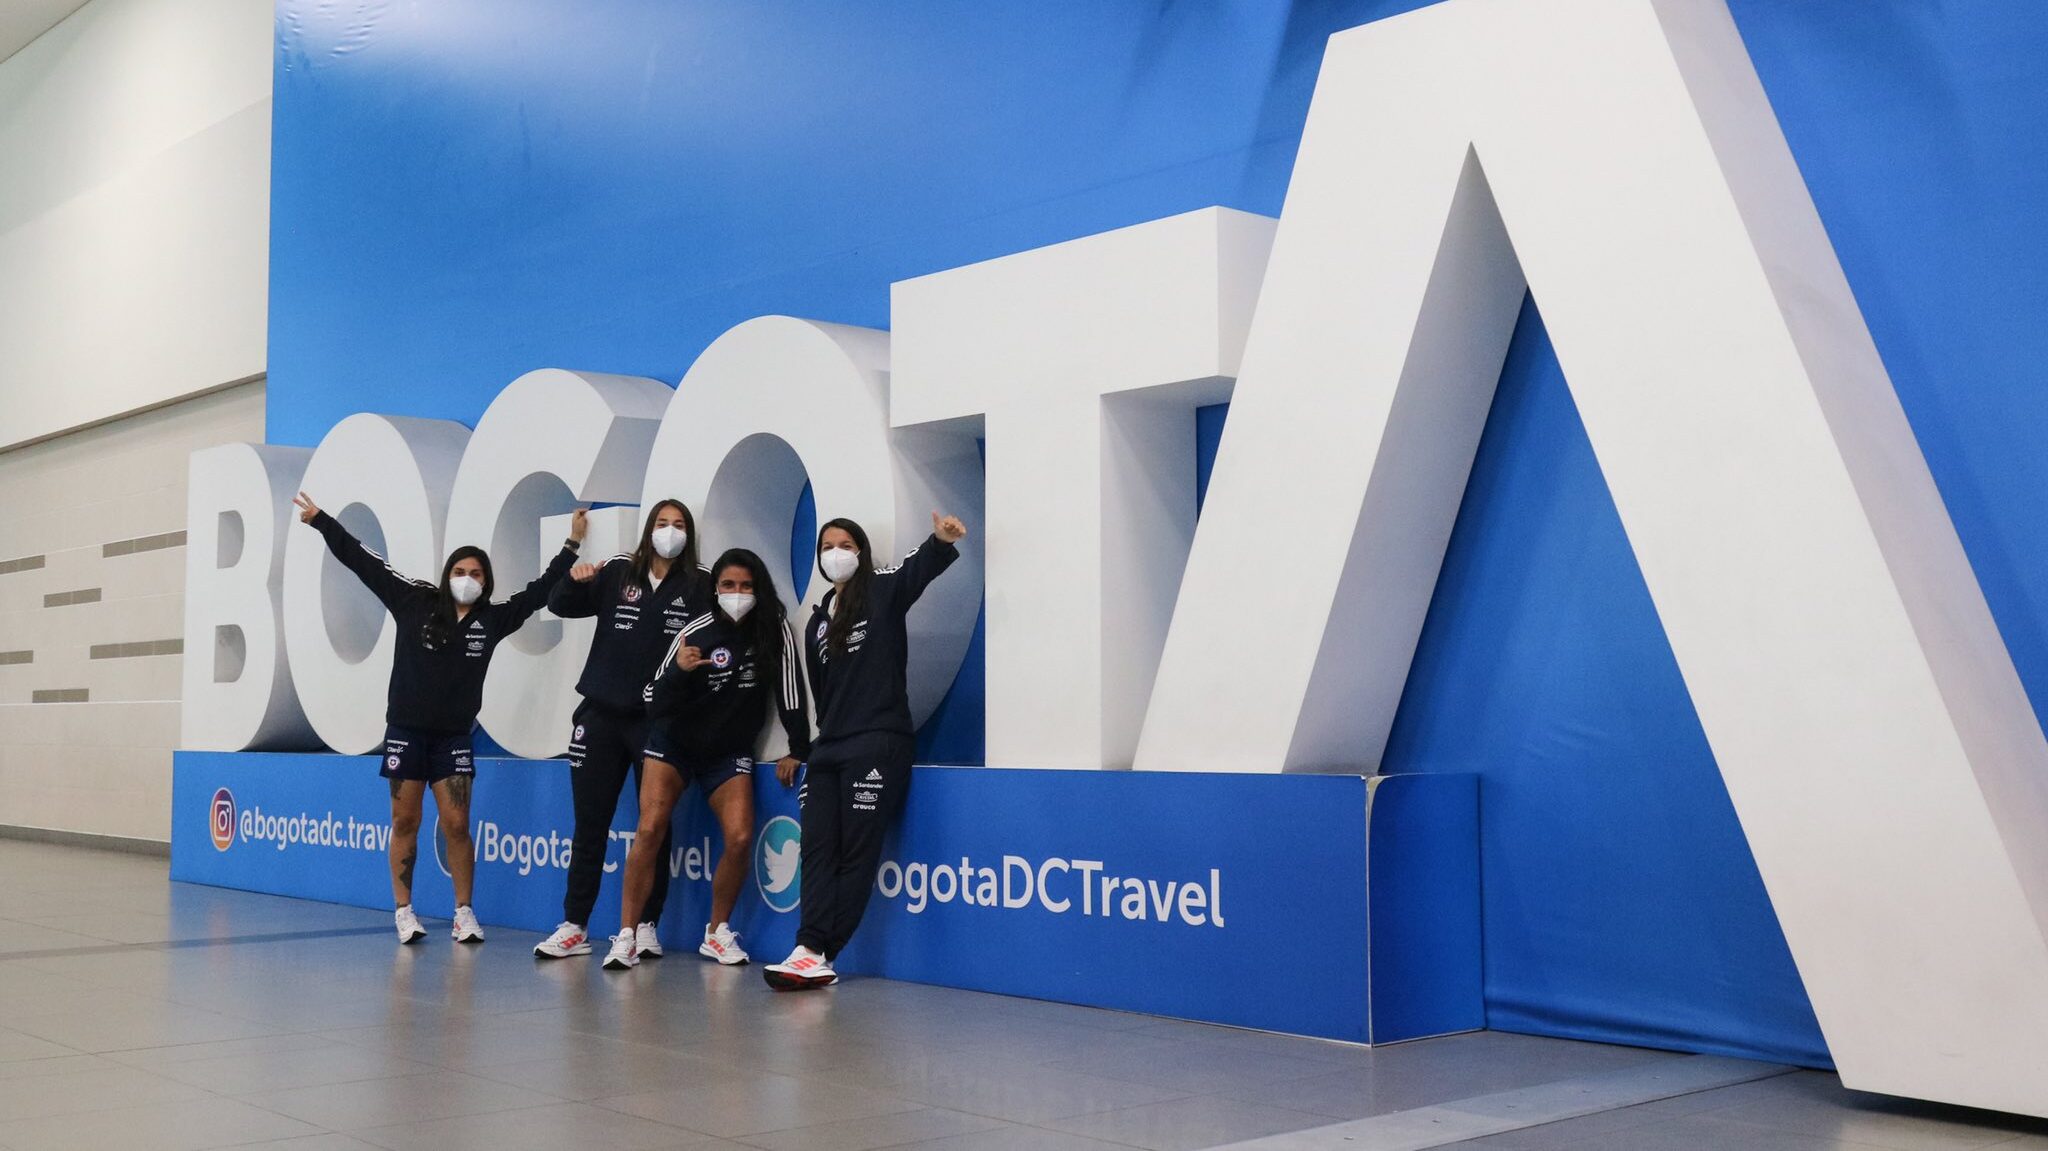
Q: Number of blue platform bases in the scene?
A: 1